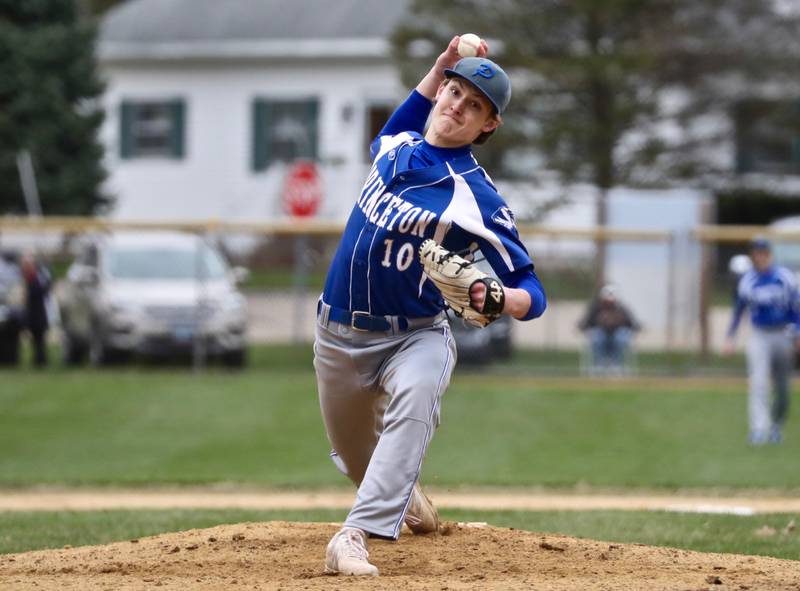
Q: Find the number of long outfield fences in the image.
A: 1